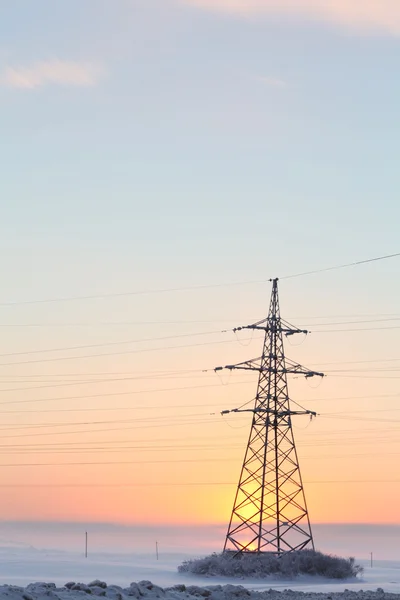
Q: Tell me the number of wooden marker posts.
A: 3